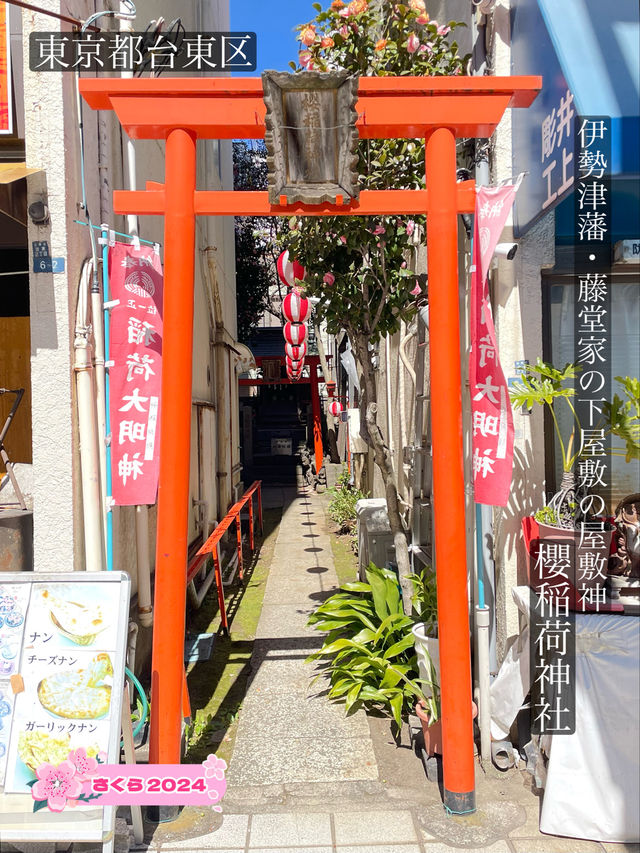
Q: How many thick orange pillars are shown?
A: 2